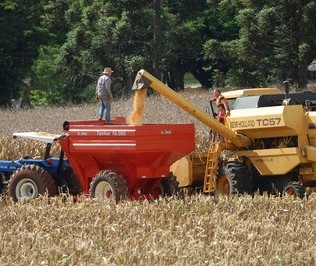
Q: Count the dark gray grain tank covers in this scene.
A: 1